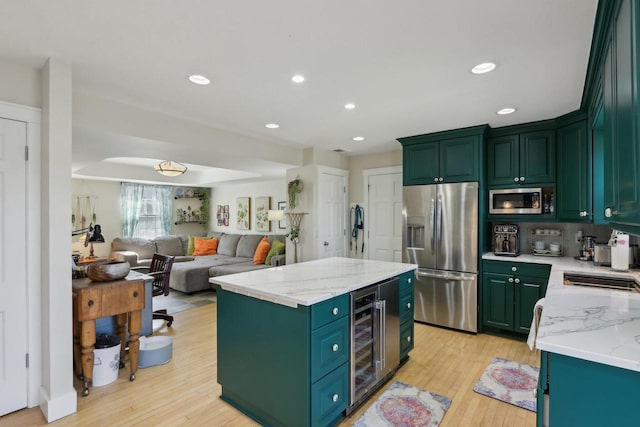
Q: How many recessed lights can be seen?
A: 7